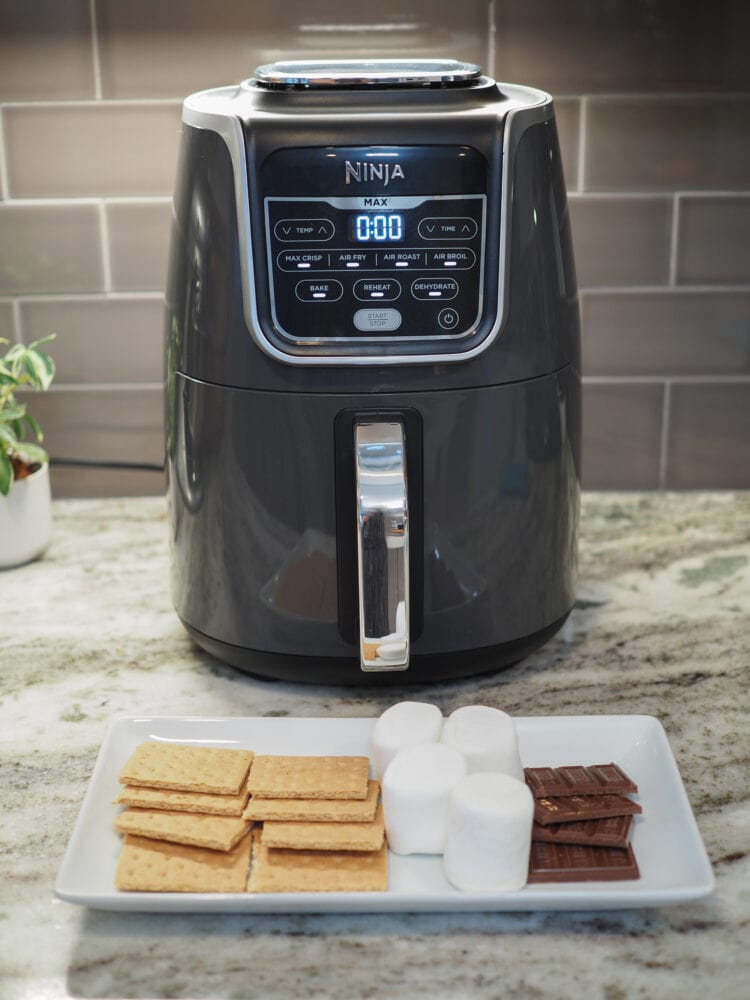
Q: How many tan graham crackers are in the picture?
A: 8